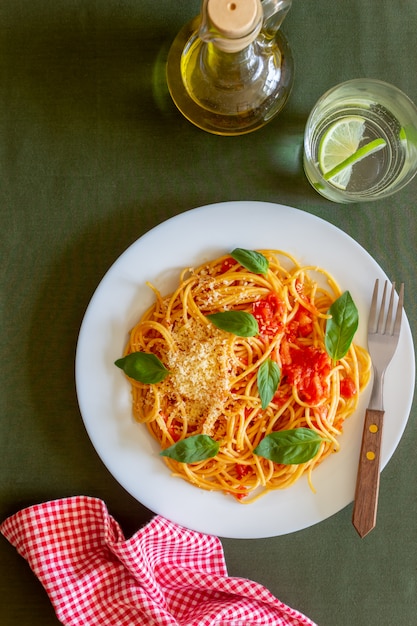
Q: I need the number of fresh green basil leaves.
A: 7